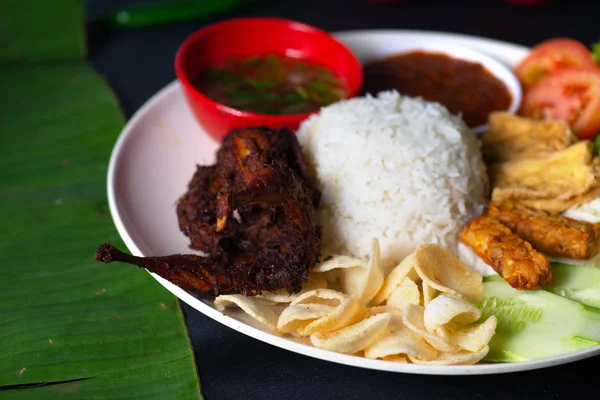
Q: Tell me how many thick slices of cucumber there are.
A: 2